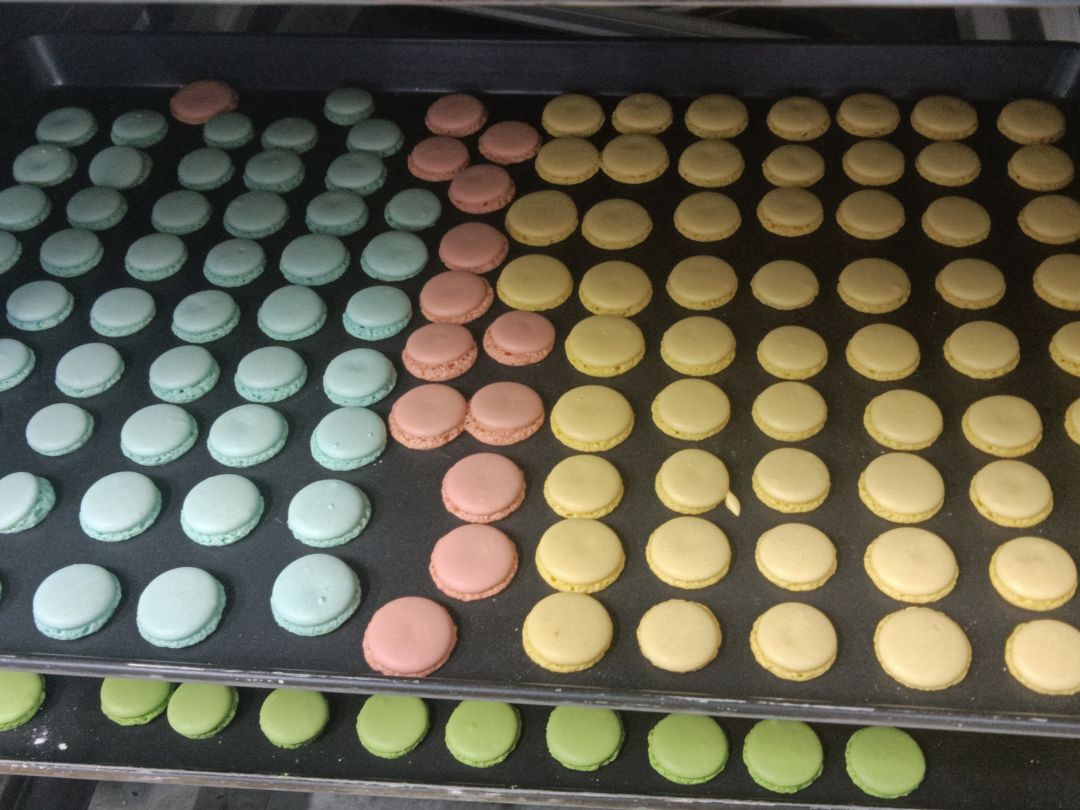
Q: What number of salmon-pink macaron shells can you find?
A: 14